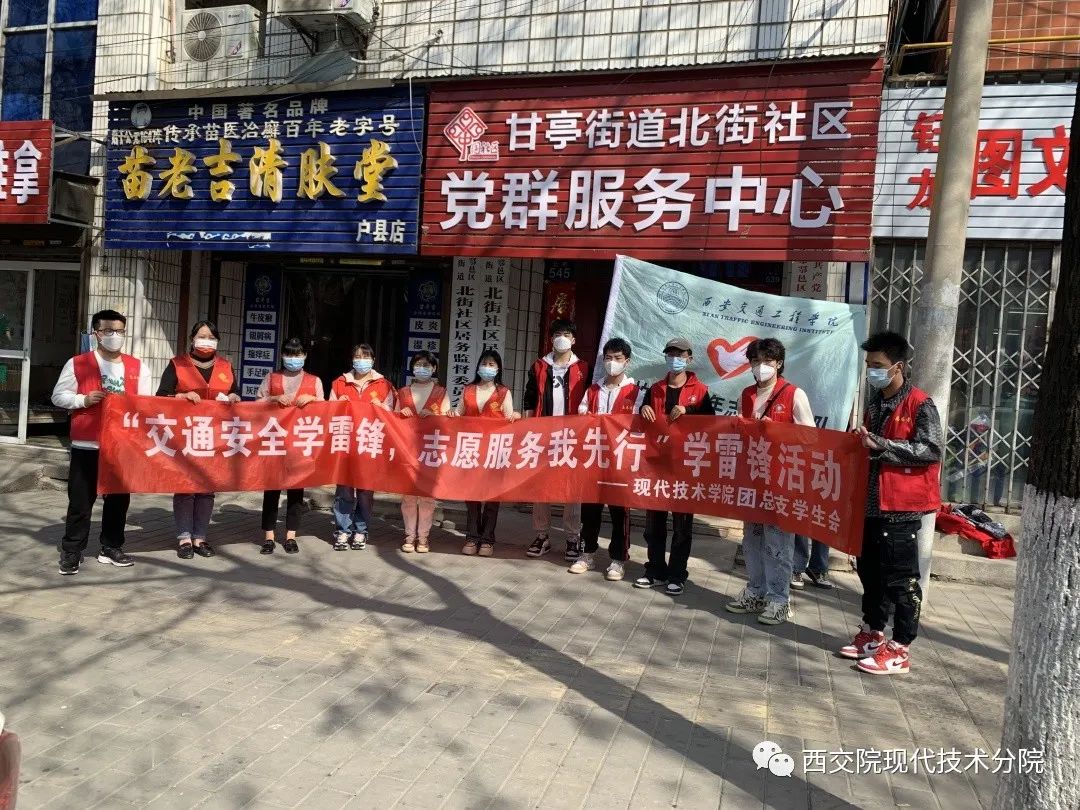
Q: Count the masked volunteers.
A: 11